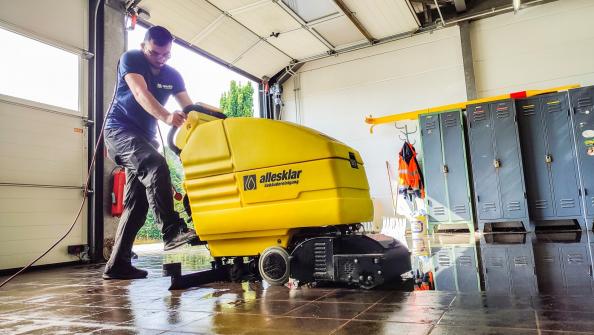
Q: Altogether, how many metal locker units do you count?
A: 4